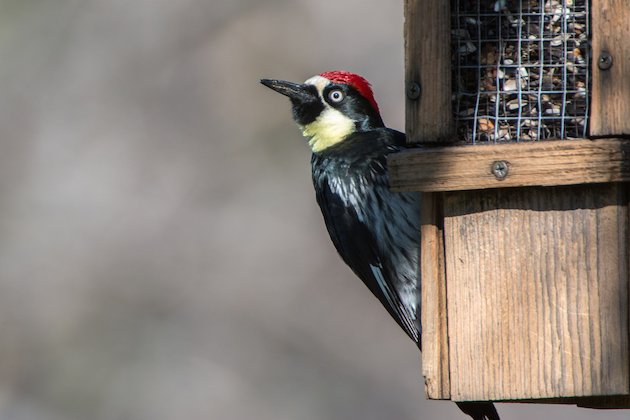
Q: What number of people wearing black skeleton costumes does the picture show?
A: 0